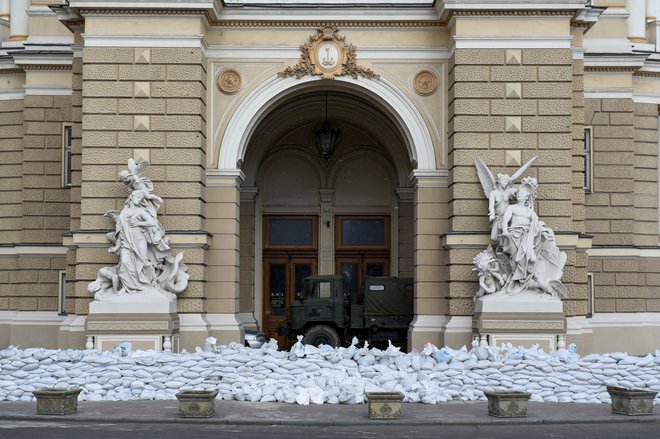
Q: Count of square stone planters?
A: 5